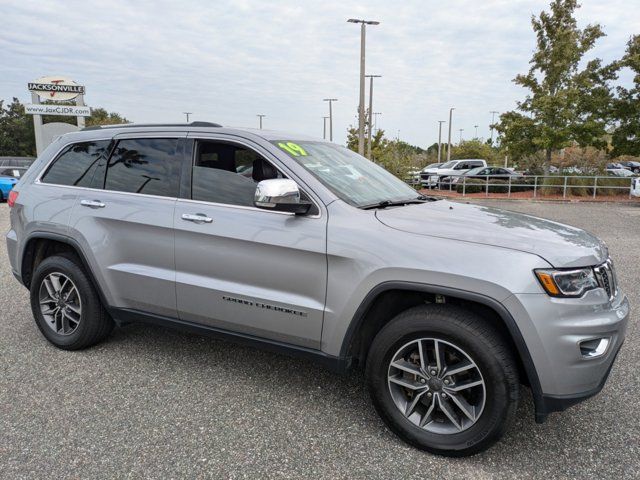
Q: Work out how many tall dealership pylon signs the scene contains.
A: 1